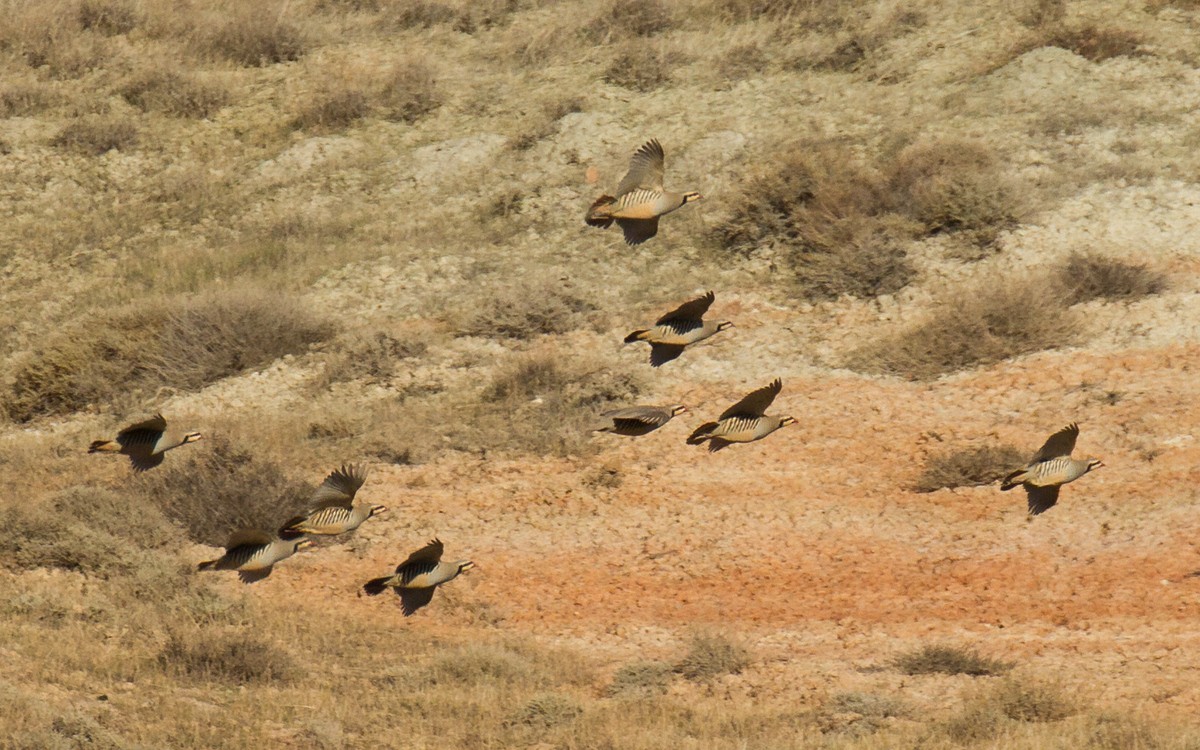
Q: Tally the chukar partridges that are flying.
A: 9